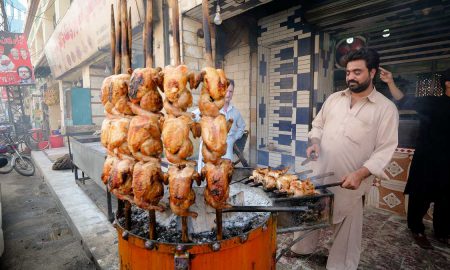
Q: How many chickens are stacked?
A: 12